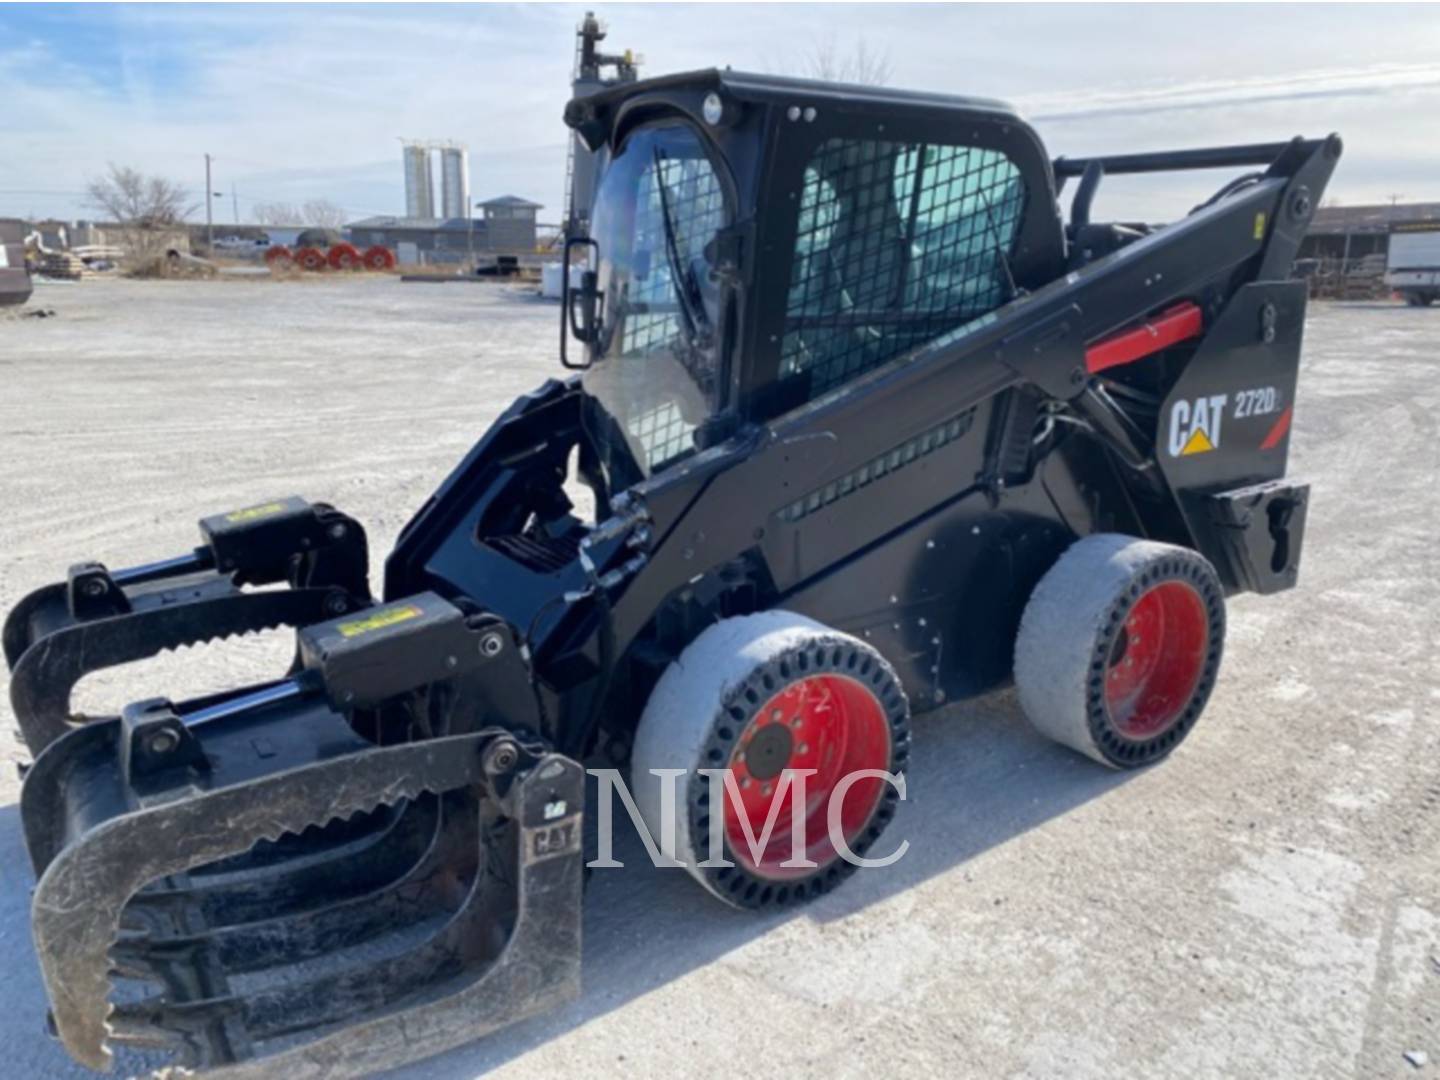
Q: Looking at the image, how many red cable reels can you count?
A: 4